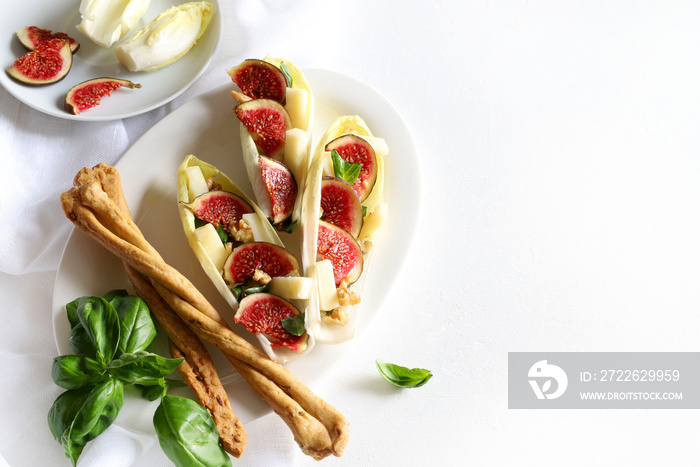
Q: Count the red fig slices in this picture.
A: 12